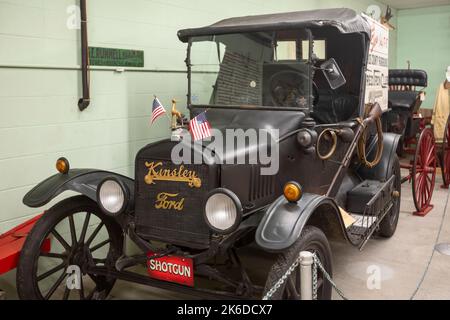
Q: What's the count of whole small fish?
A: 0